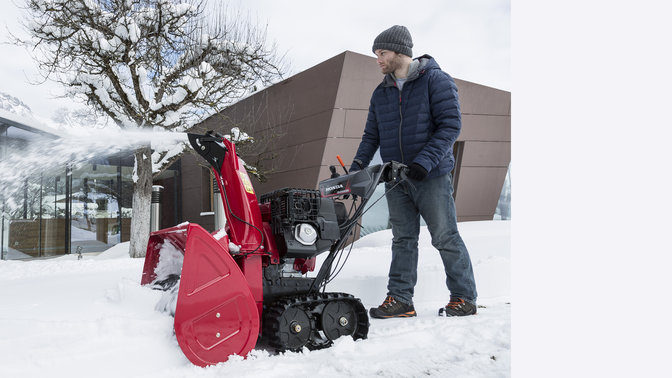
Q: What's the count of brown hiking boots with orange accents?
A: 2